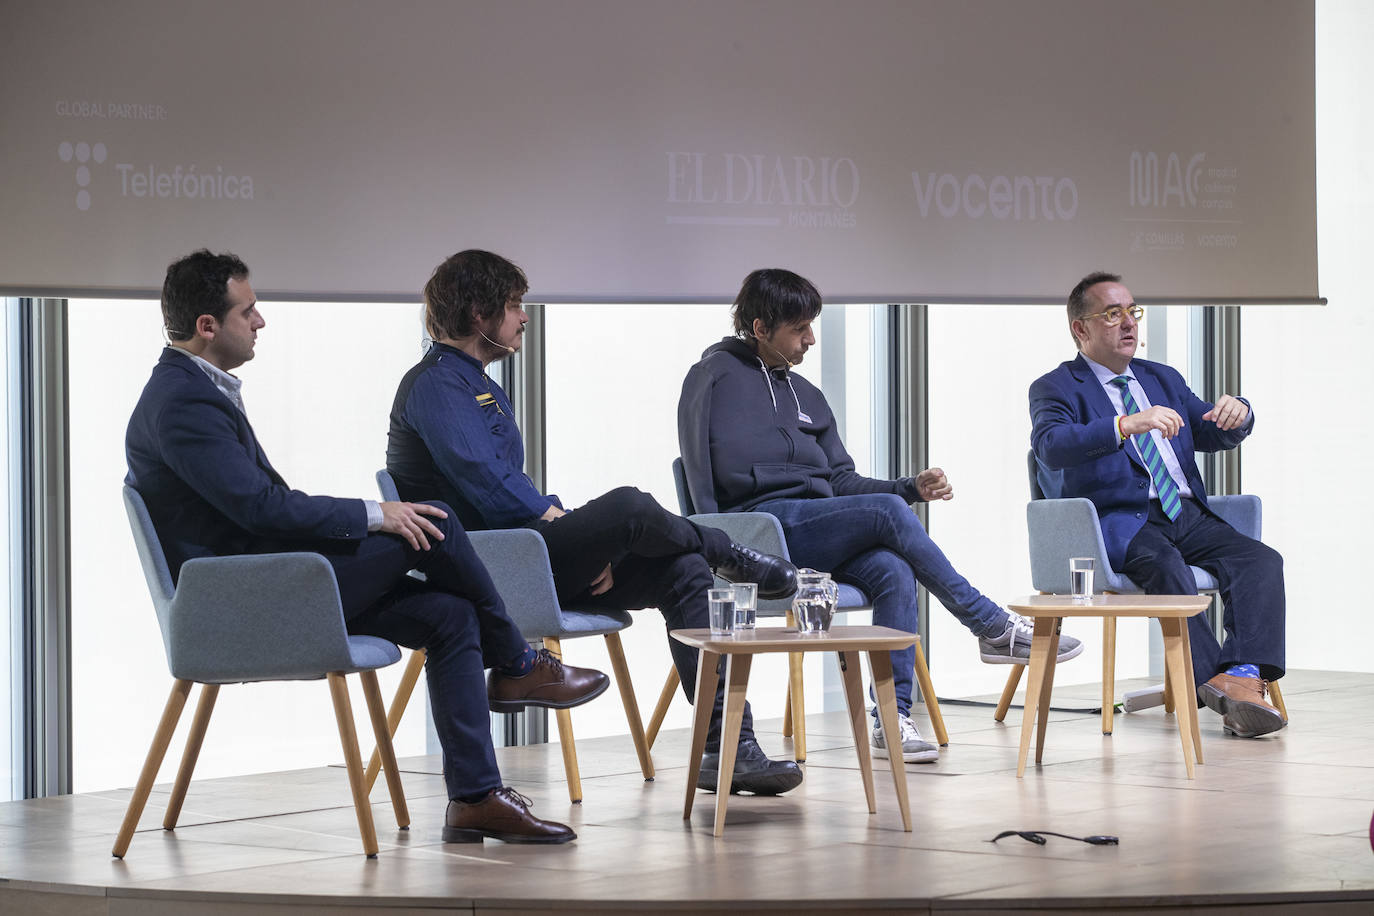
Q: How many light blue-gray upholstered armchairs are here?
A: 4